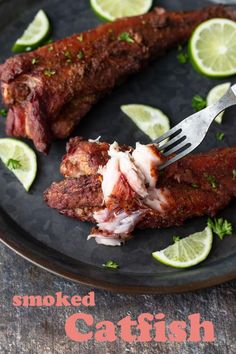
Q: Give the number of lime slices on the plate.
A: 7